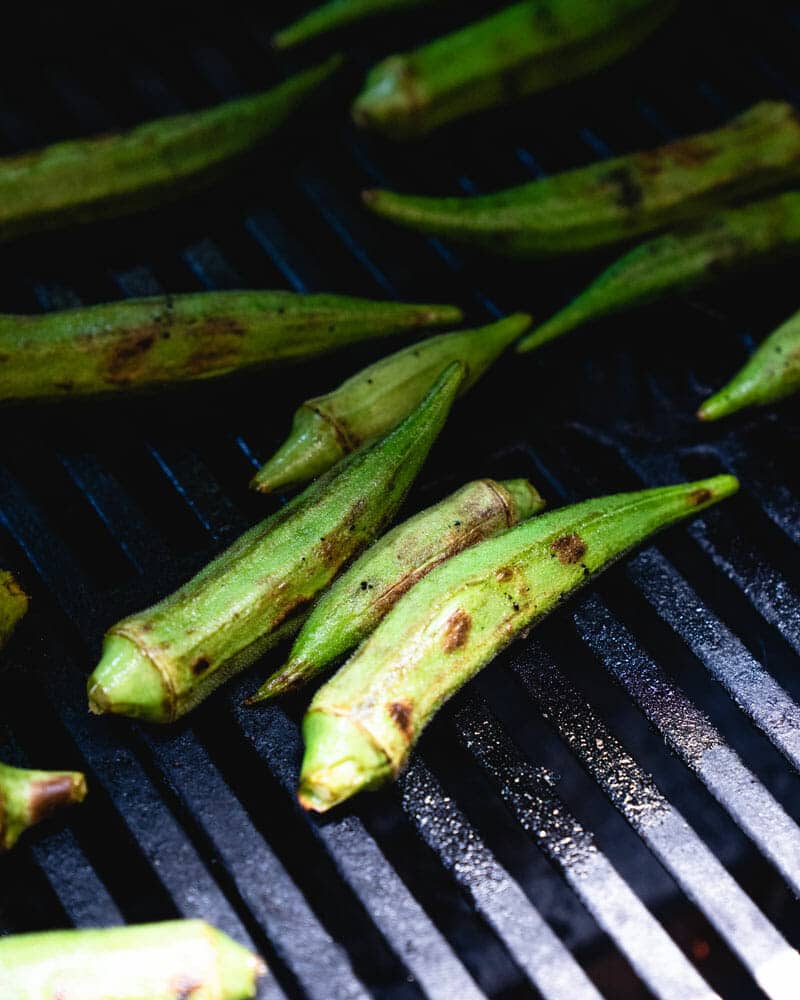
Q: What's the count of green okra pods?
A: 14